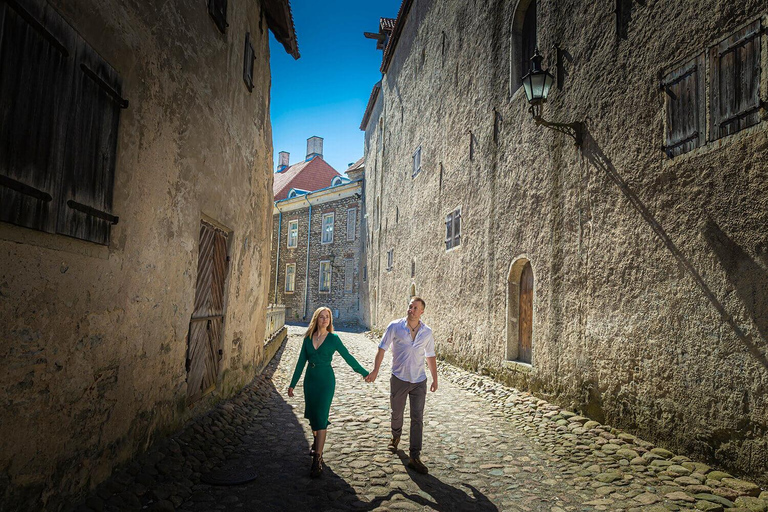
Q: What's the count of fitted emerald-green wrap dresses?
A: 1